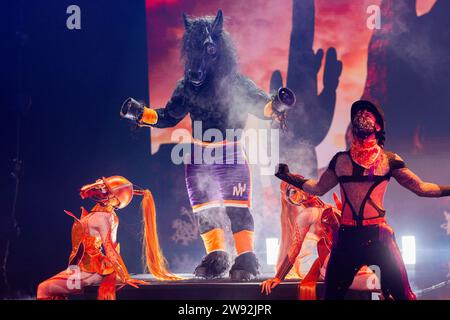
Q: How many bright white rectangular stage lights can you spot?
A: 2